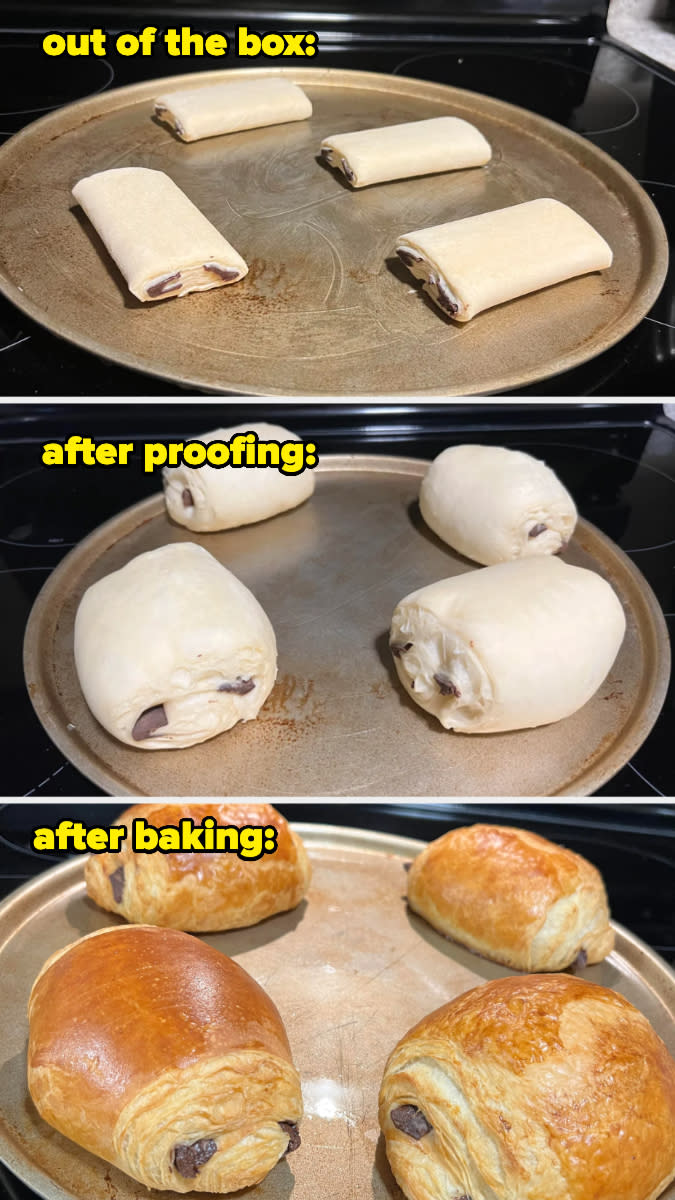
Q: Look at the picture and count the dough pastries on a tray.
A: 4